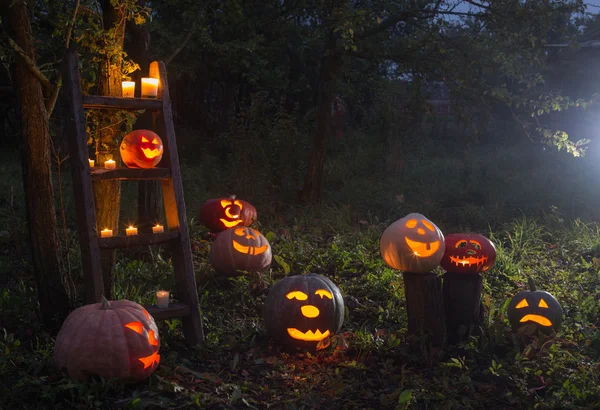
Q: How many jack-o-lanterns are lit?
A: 8